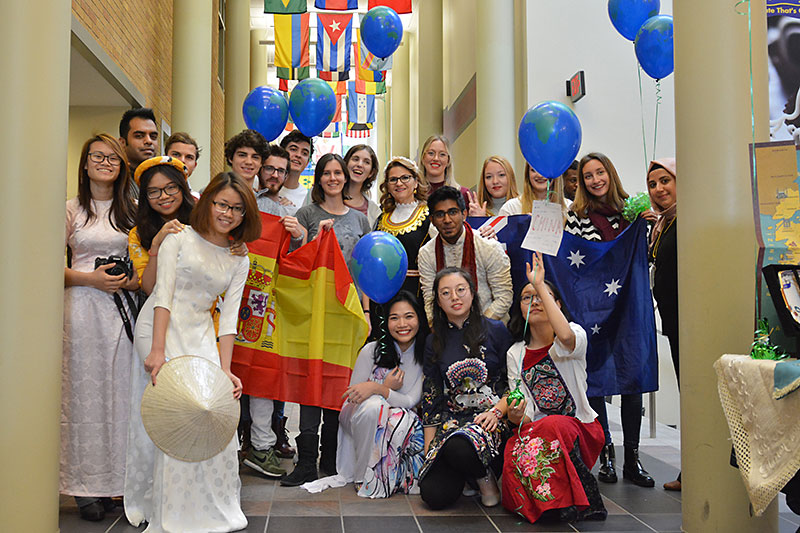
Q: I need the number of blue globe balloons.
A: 7